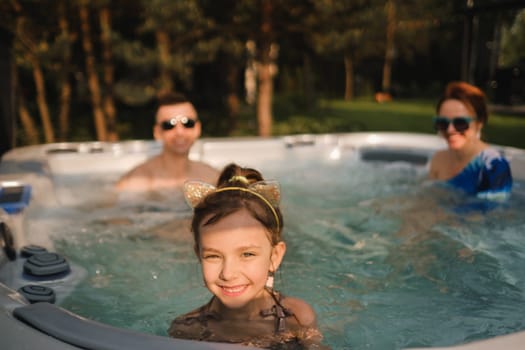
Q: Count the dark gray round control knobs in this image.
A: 3